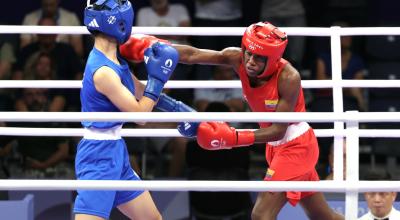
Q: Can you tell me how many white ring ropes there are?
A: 5